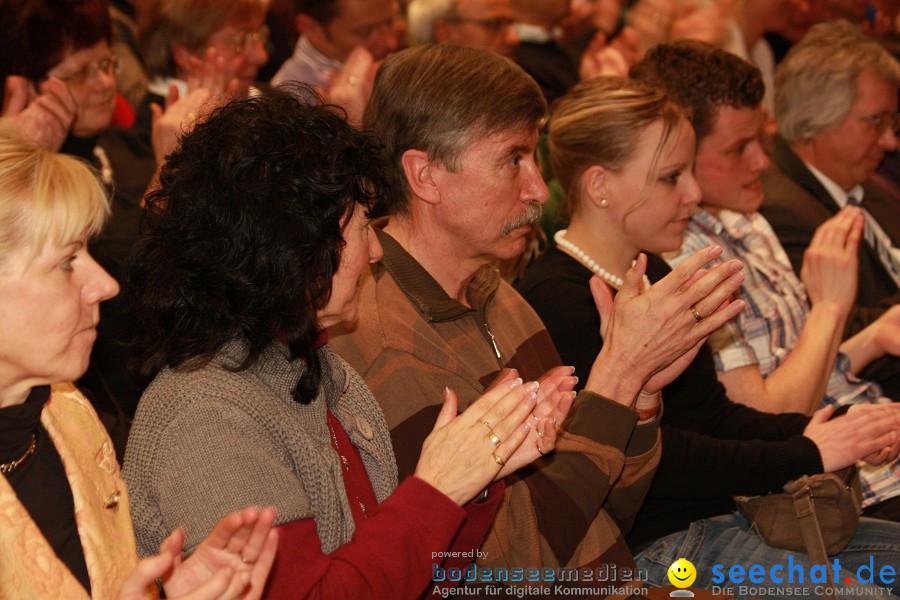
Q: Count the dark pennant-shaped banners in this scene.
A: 0